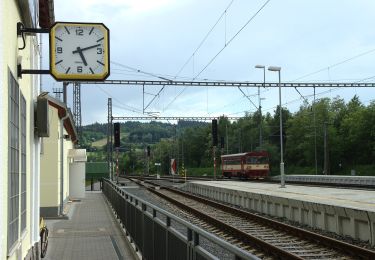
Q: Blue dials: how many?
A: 0